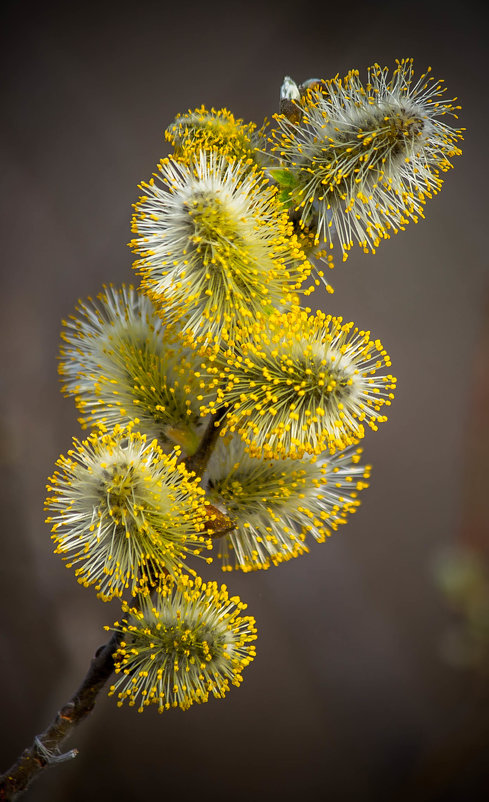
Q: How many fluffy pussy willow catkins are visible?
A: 8